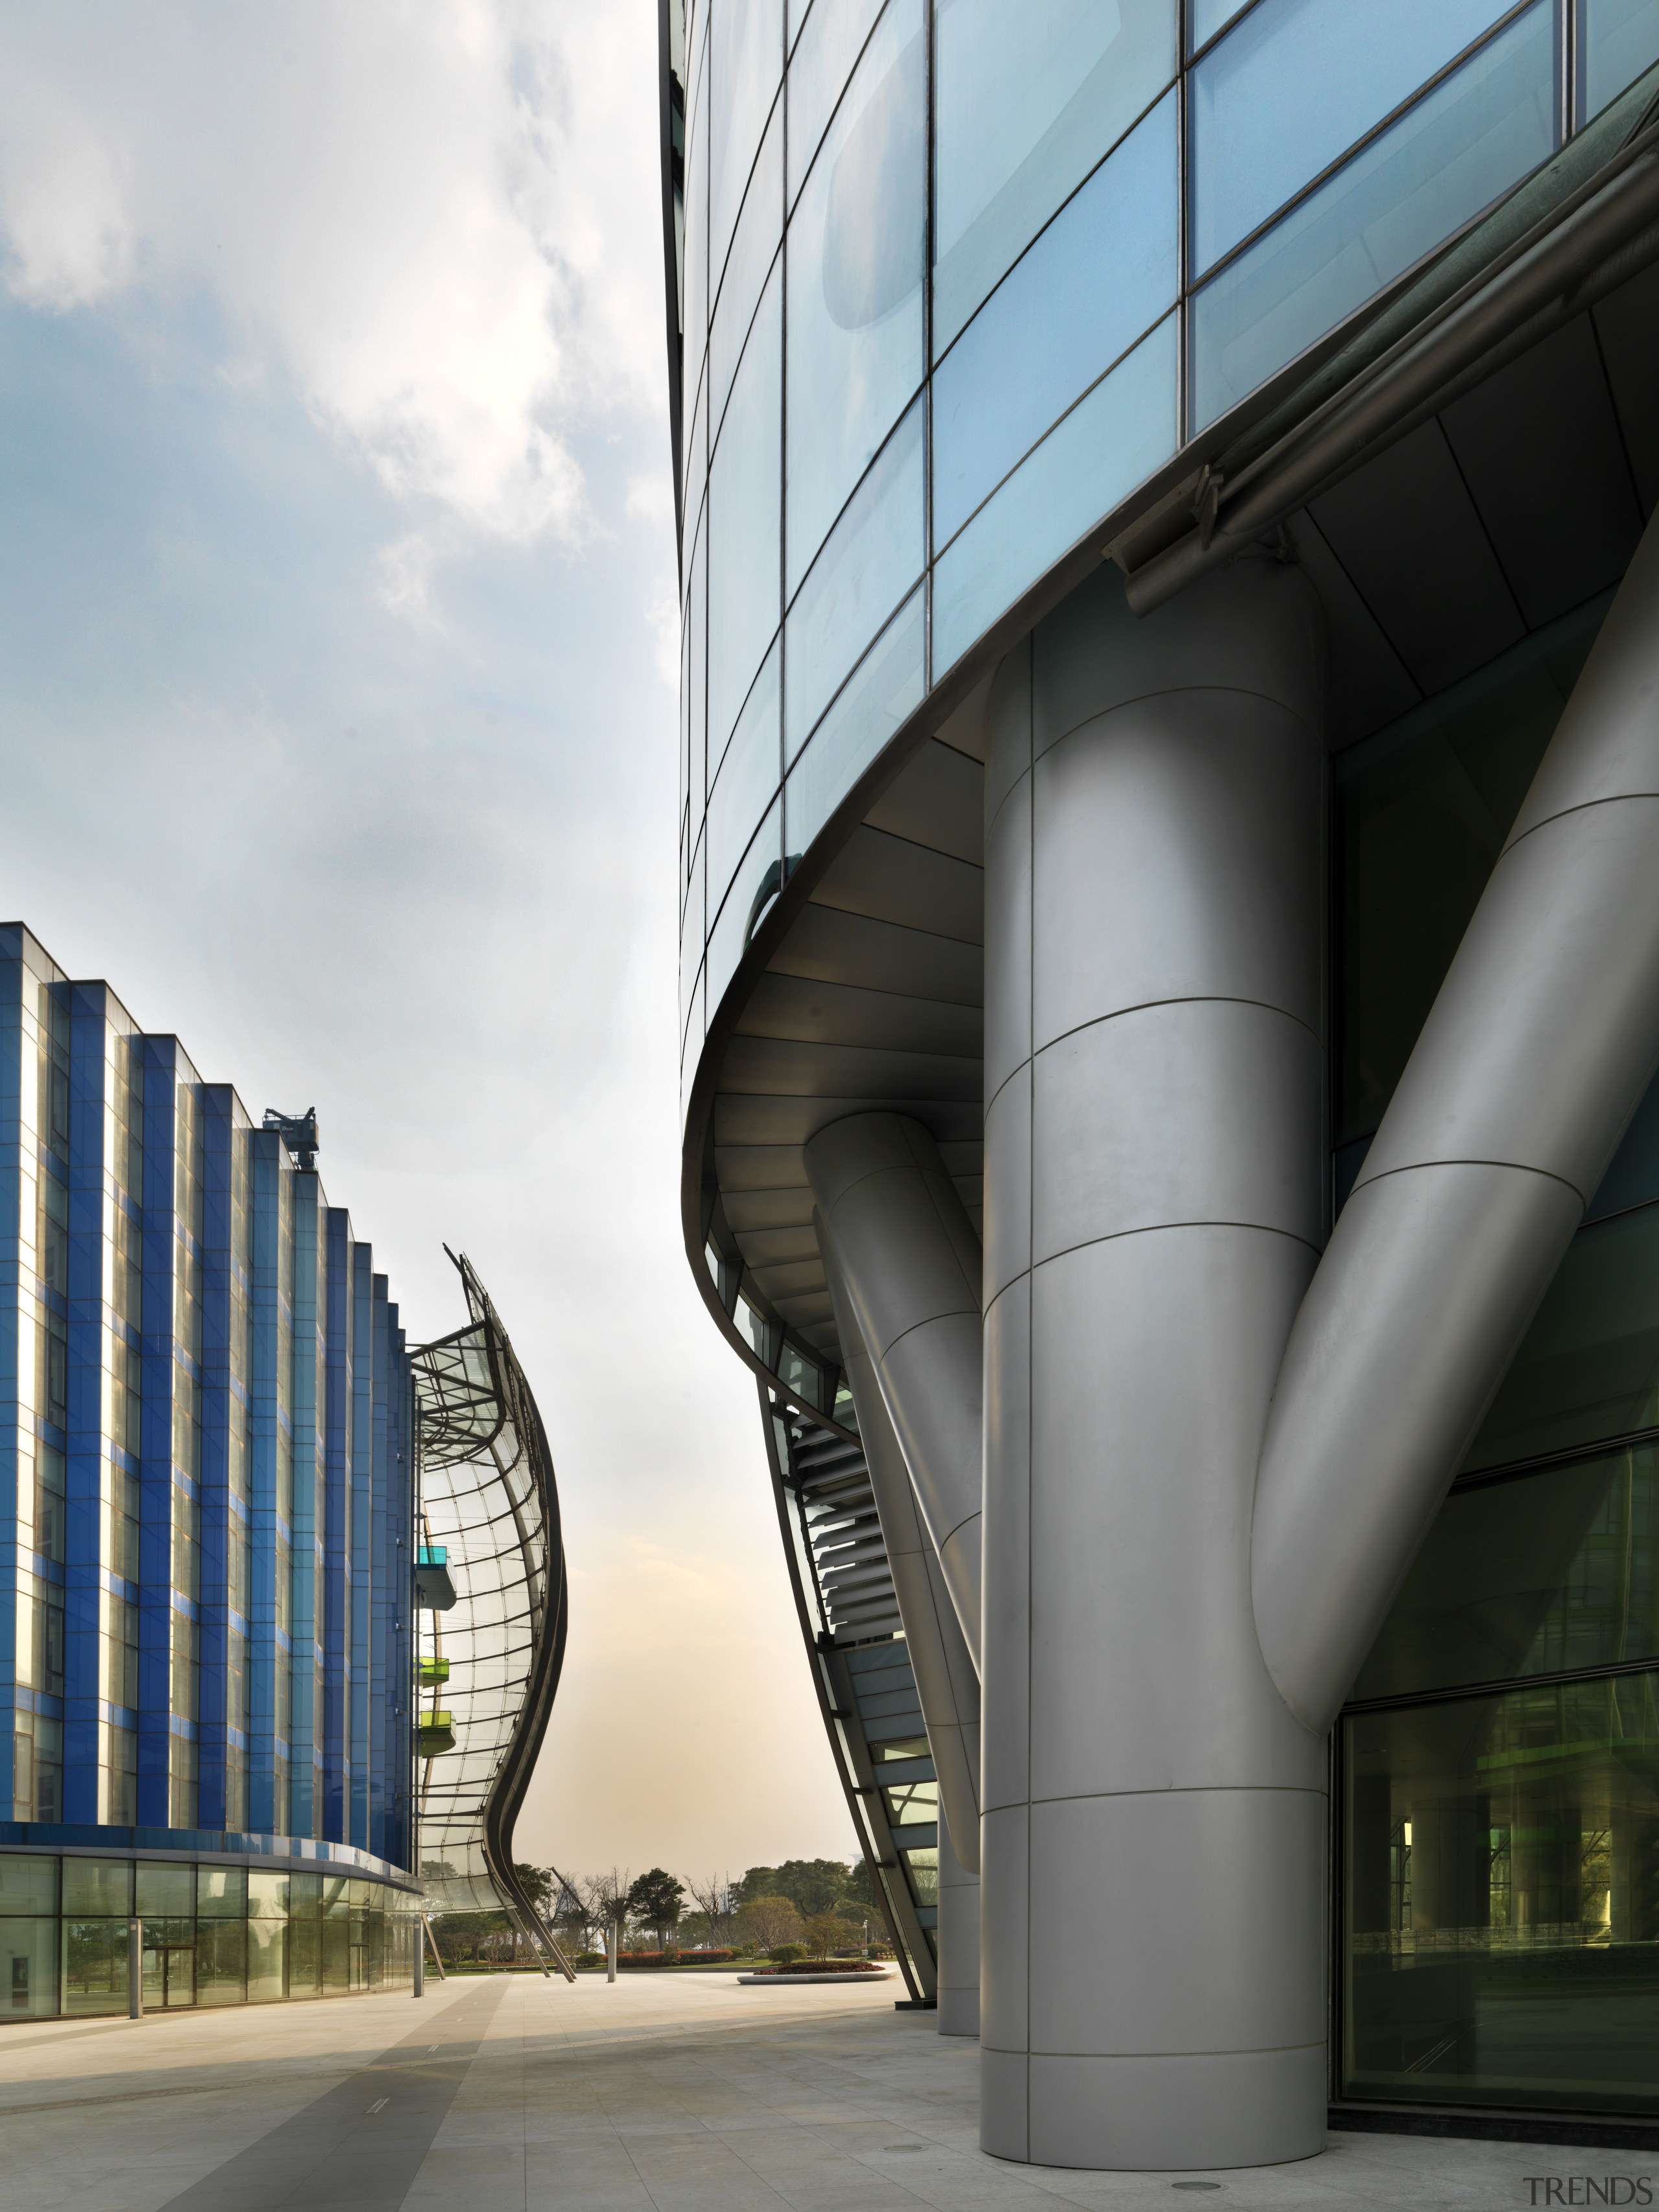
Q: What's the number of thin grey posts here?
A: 3